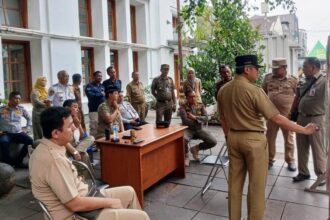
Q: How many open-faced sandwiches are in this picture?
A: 0